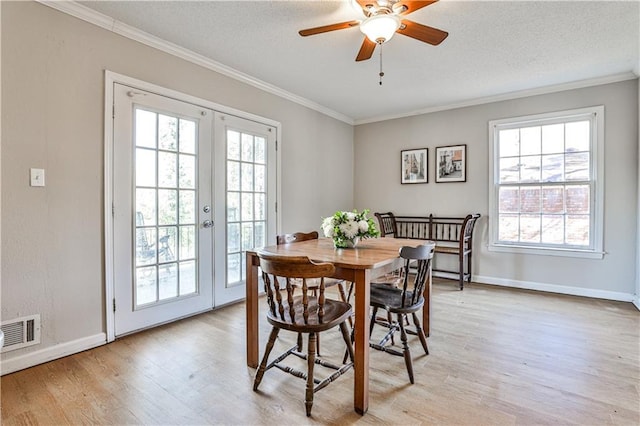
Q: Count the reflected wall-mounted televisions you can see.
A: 0